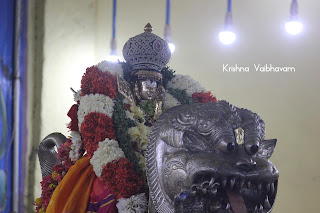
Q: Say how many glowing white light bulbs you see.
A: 4